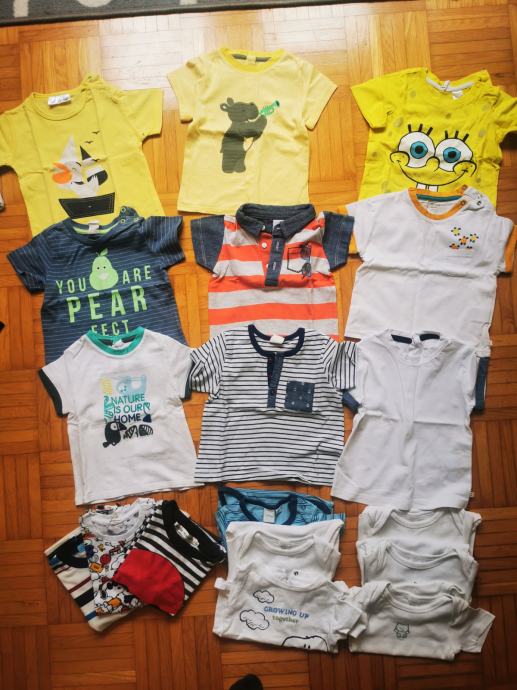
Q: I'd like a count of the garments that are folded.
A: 9